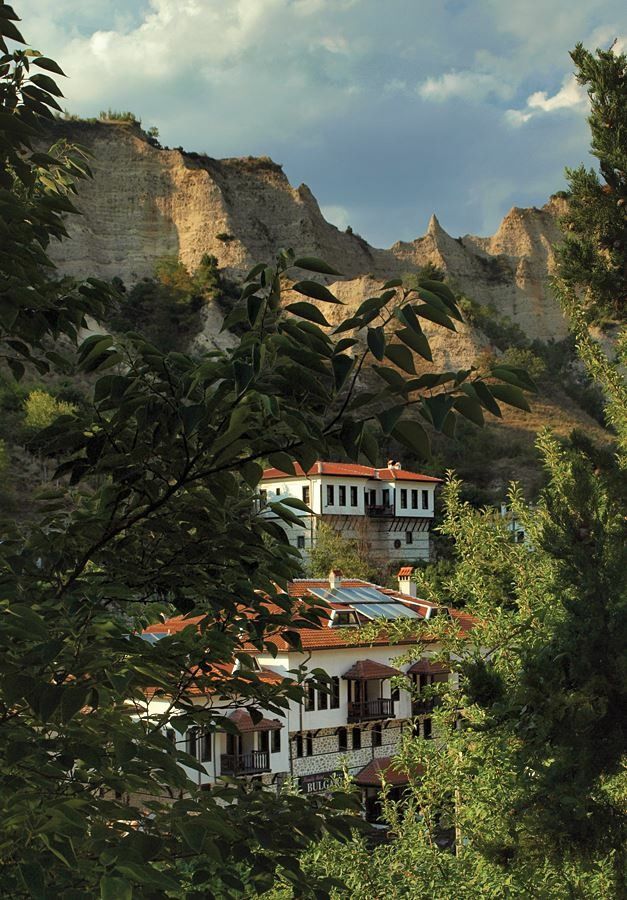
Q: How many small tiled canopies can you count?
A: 4